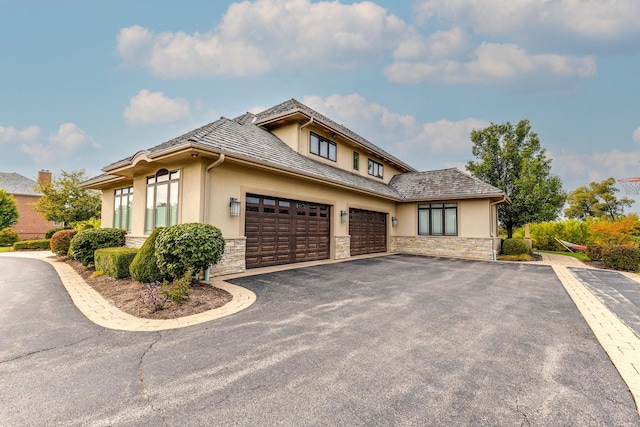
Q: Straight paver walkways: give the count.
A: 1